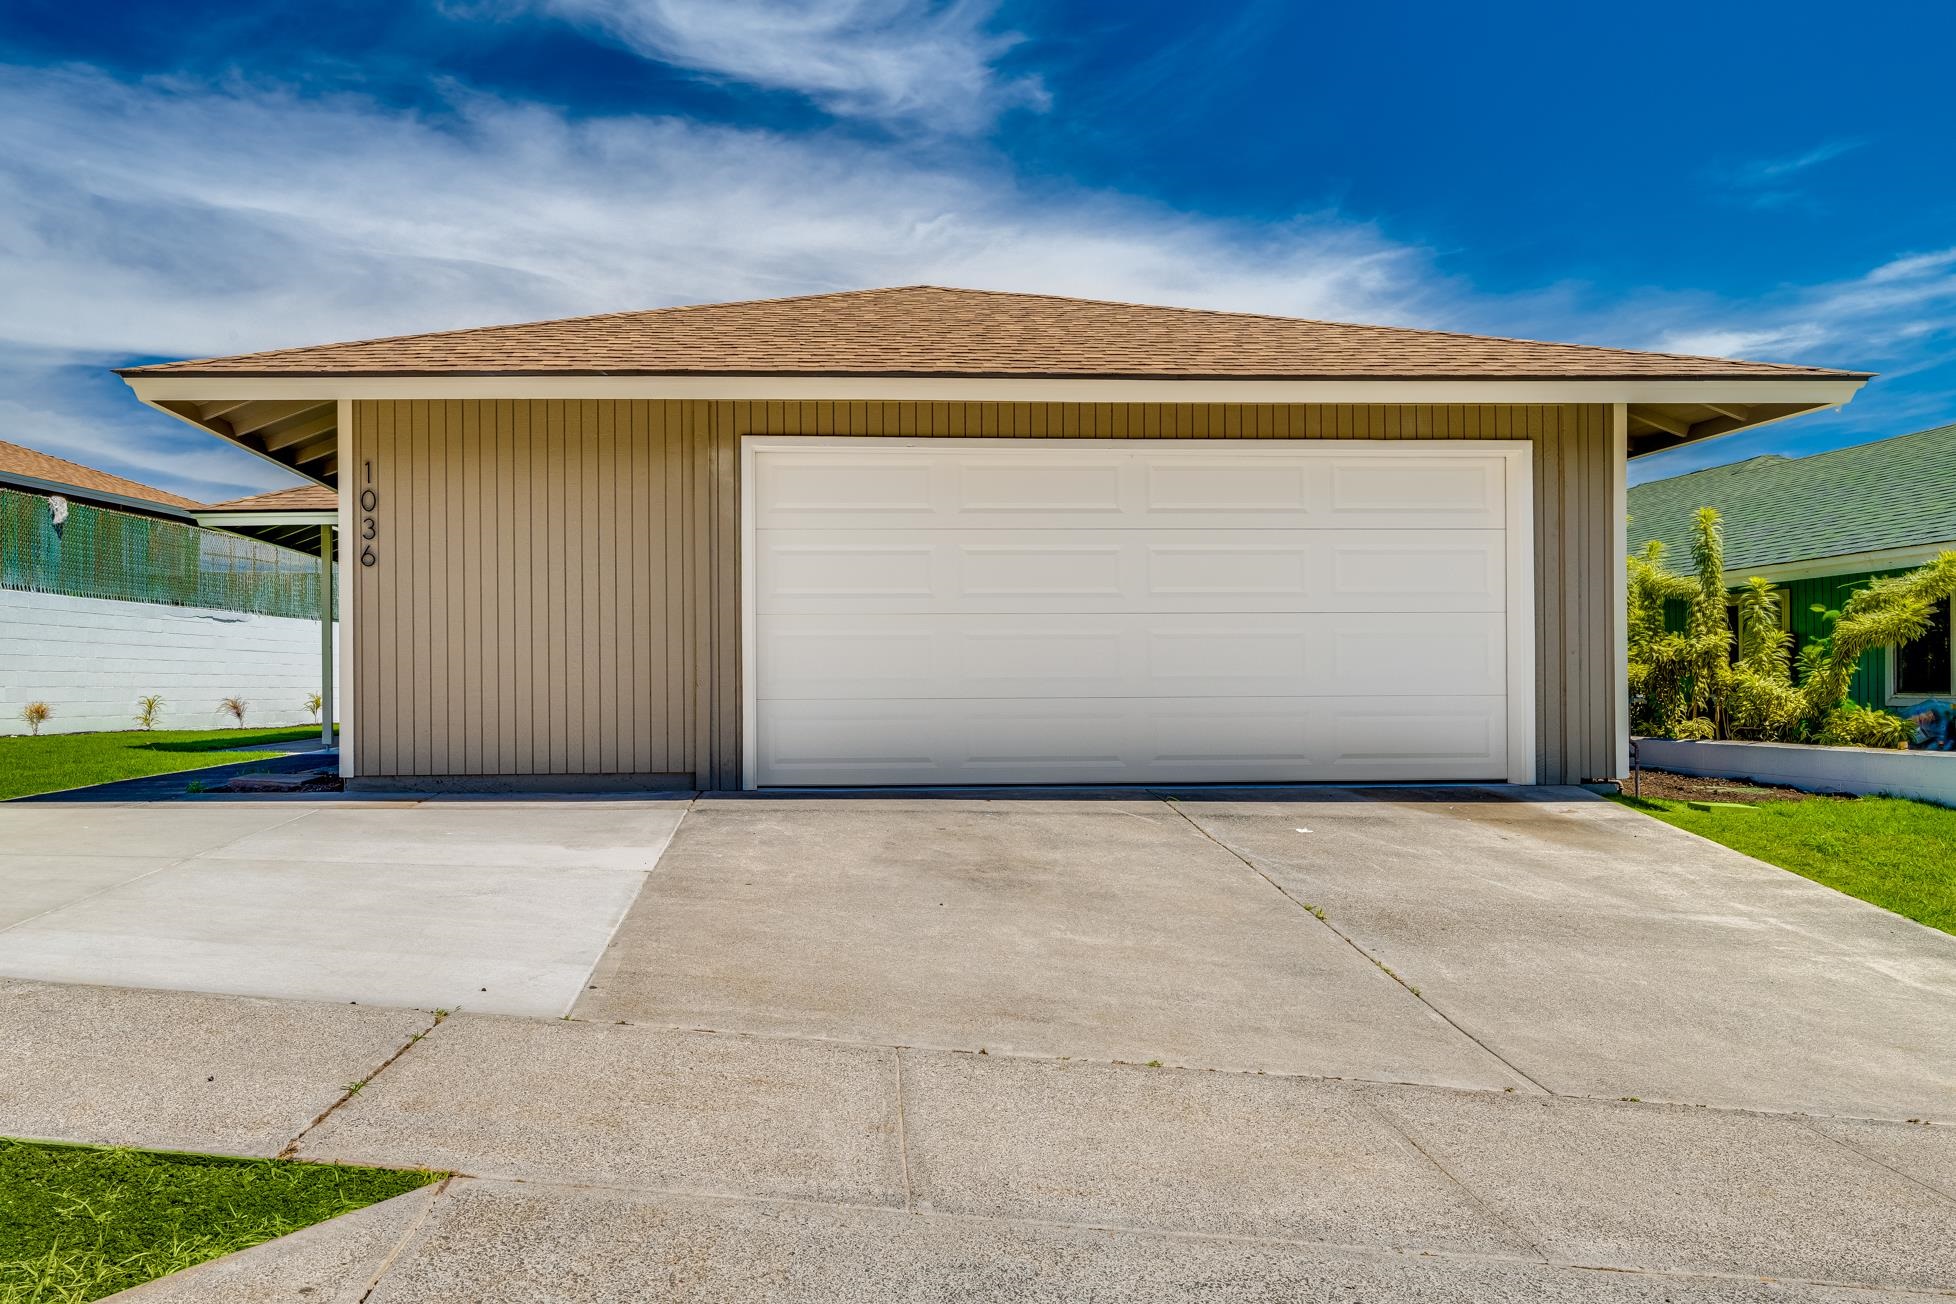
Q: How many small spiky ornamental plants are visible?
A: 4